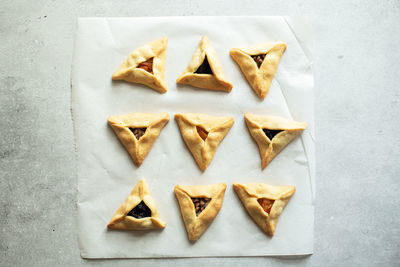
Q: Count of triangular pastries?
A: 9